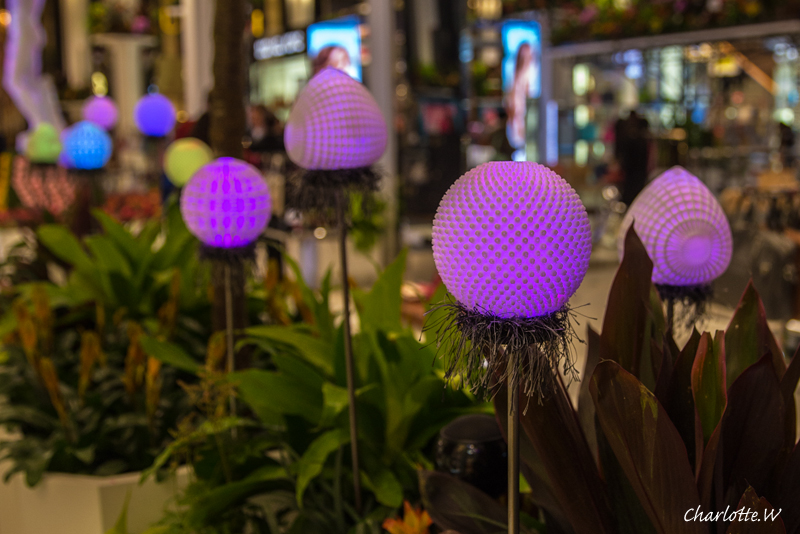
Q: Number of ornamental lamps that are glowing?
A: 9